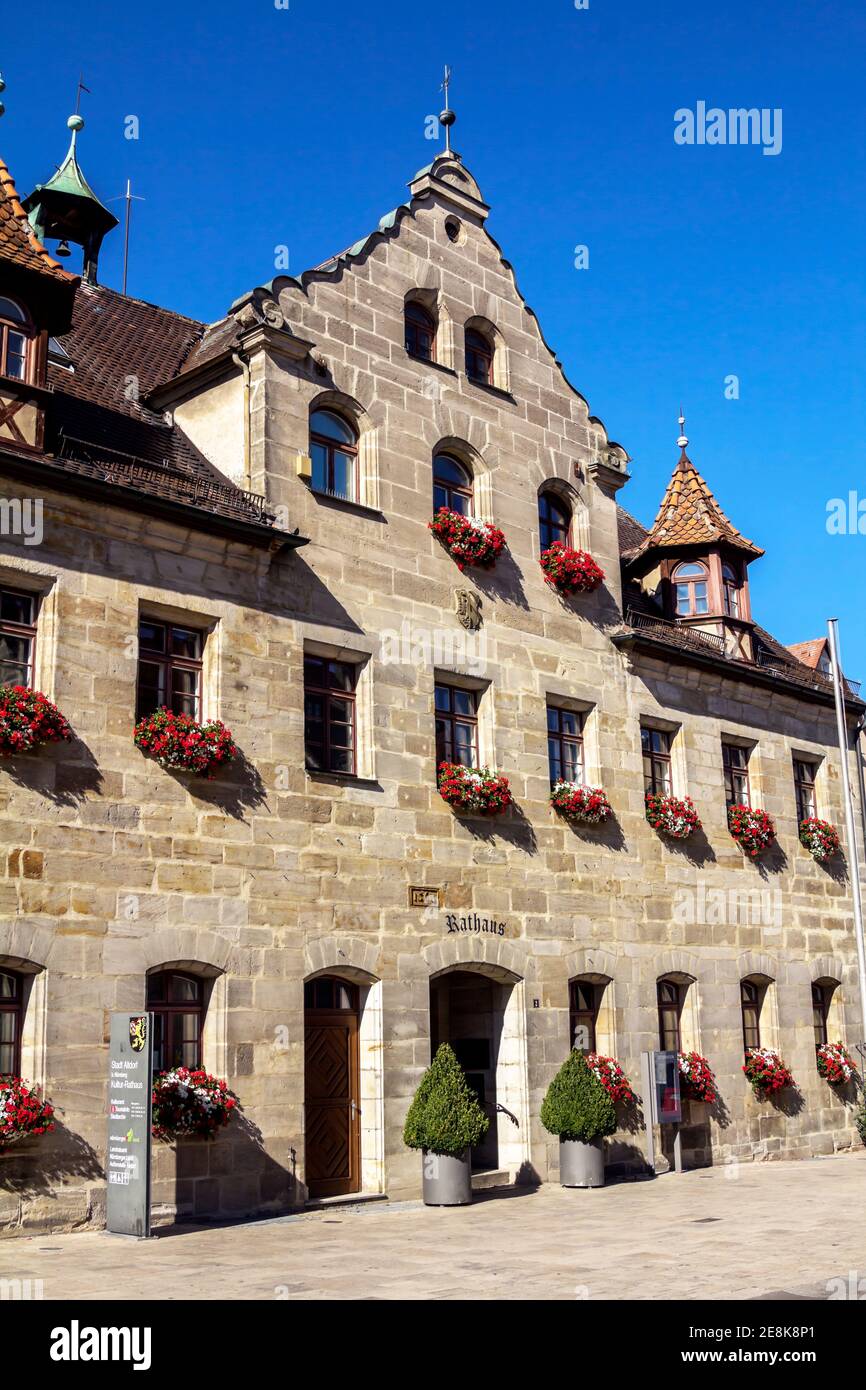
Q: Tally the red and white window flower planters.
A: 15